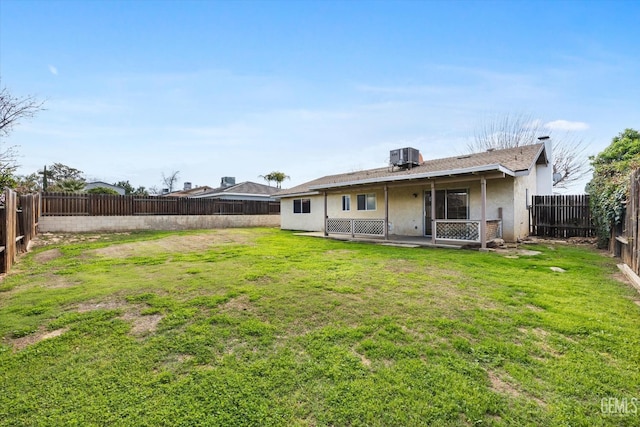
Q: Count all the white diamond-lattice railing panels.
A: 3